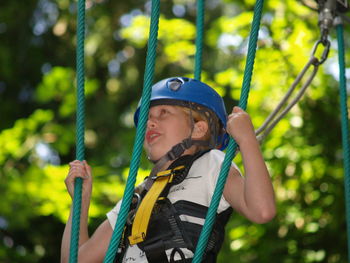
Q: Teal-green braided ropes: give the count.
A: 5